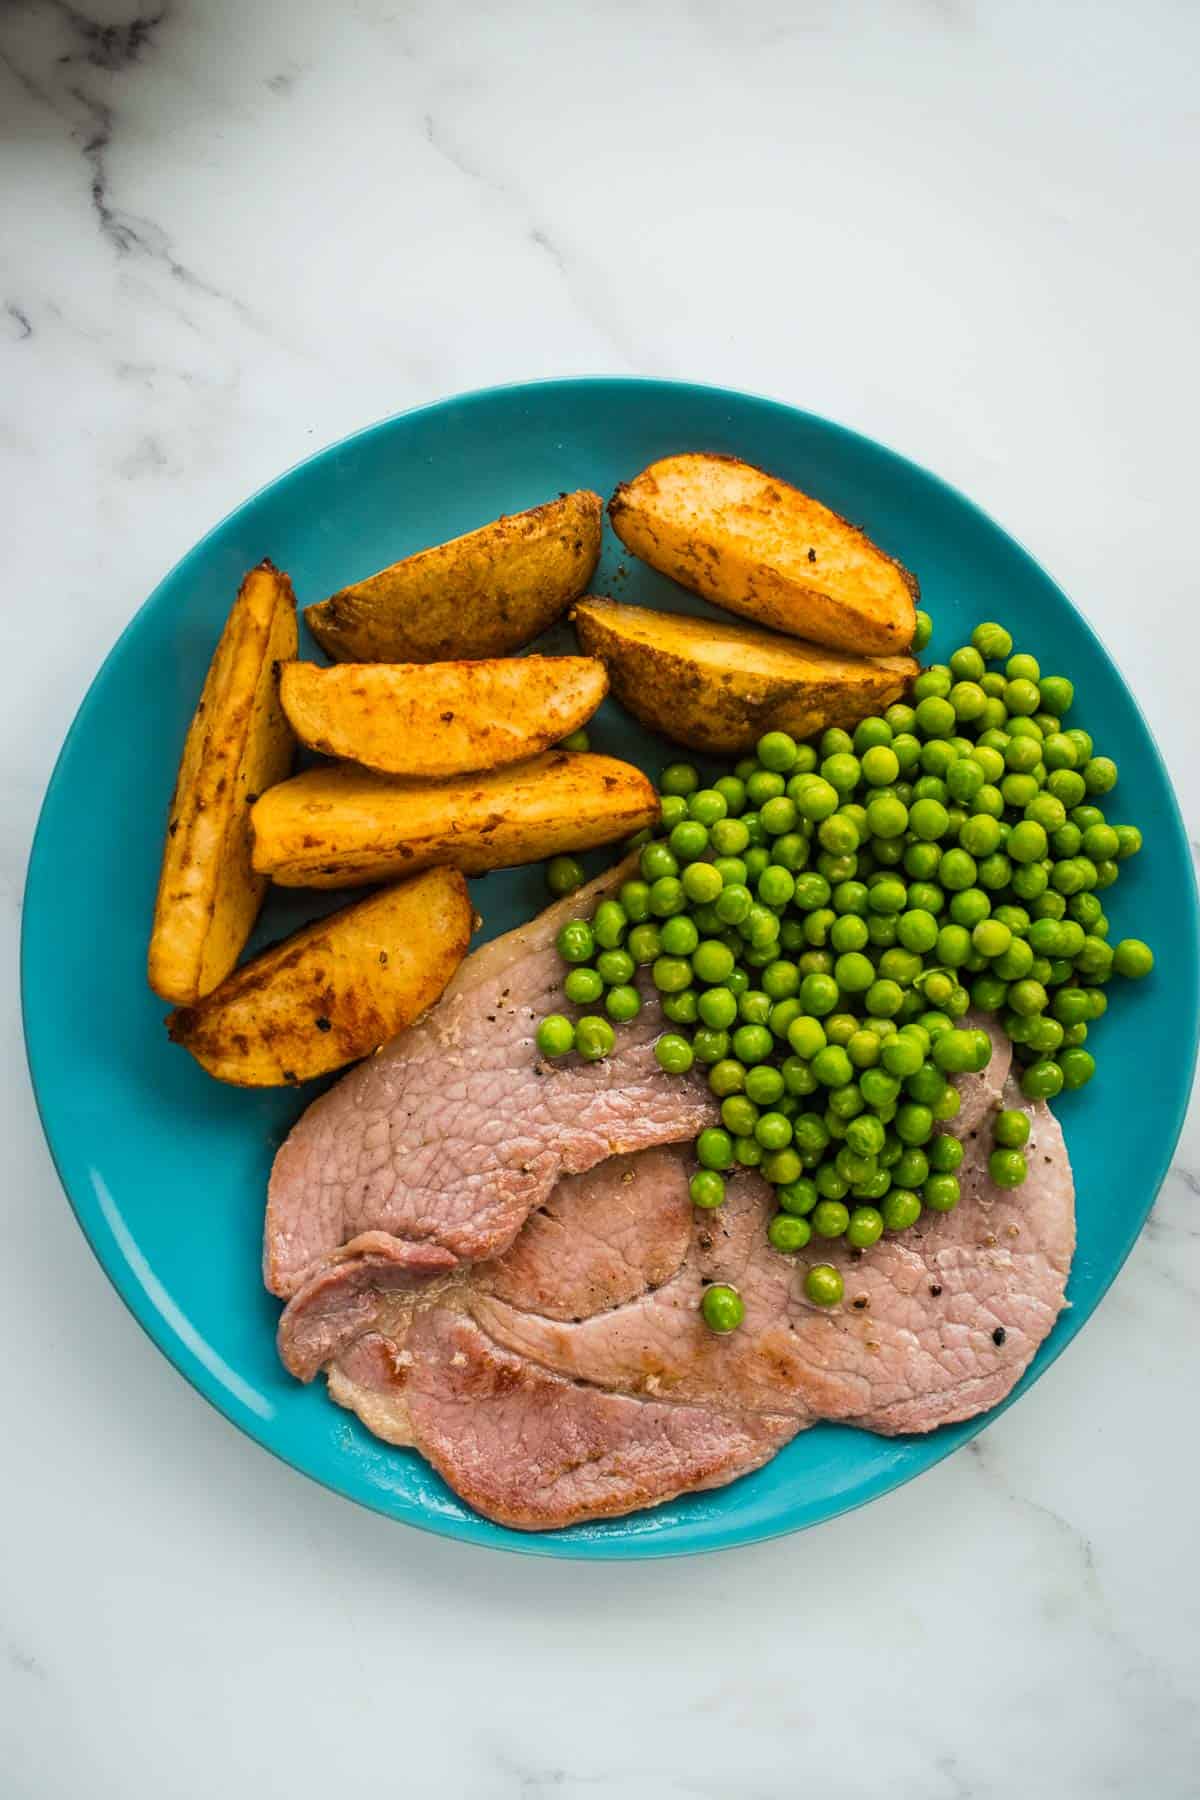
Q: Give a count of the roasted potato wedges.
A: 7